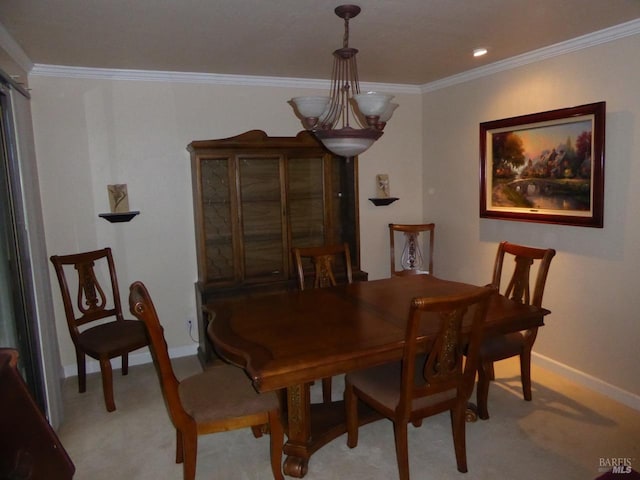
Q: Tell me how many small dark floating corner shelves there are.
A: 2